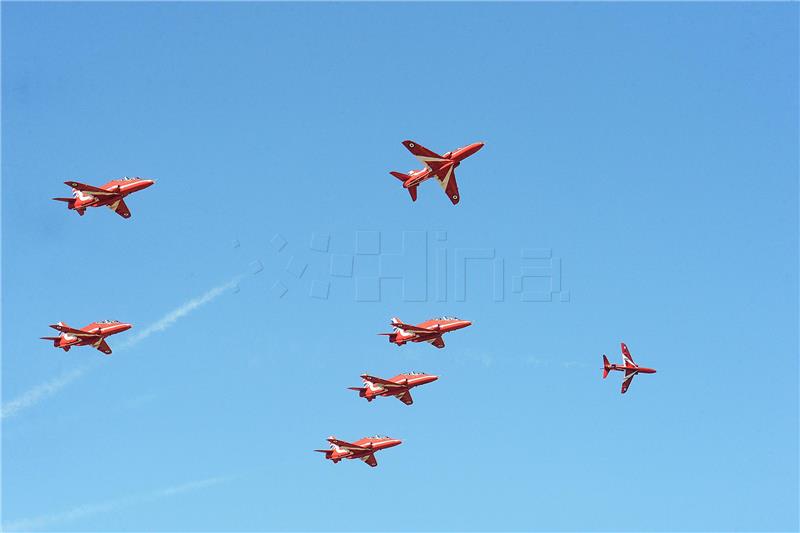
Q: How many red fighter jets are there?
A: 7